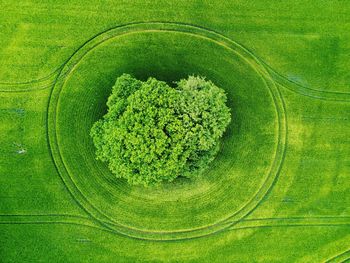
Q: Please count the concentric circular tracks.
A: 2